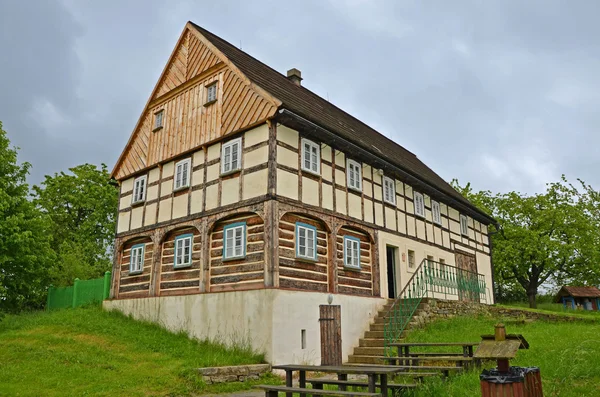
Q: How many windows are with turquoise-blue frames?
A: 5